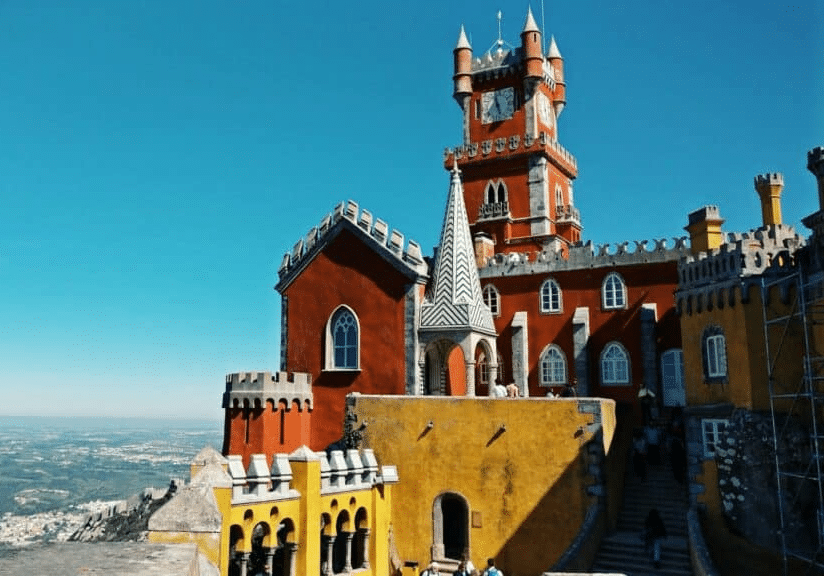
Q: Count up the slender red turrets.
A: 3